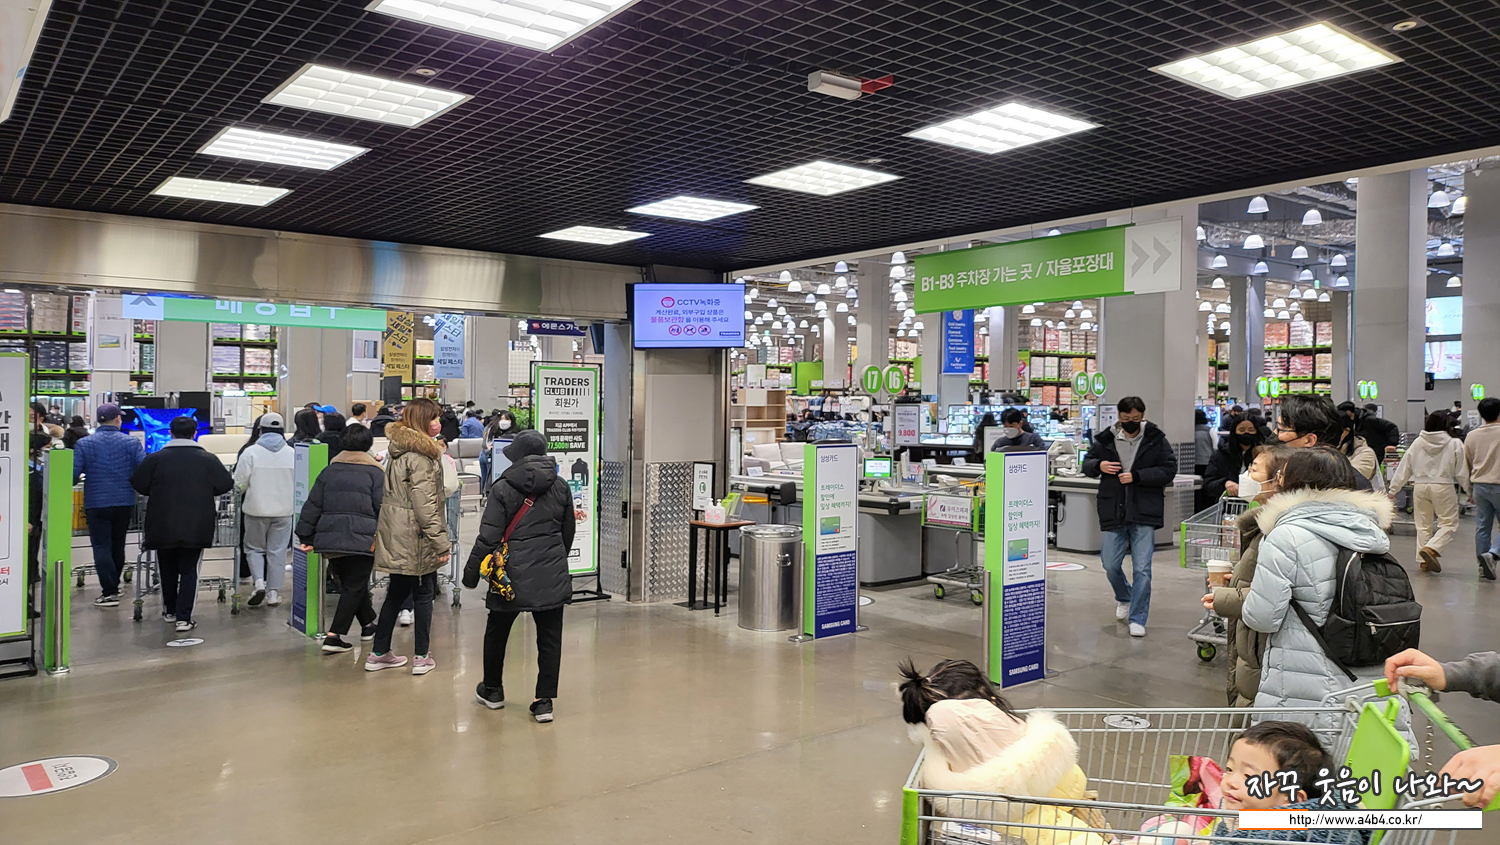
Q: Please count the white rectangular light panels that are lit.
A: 9